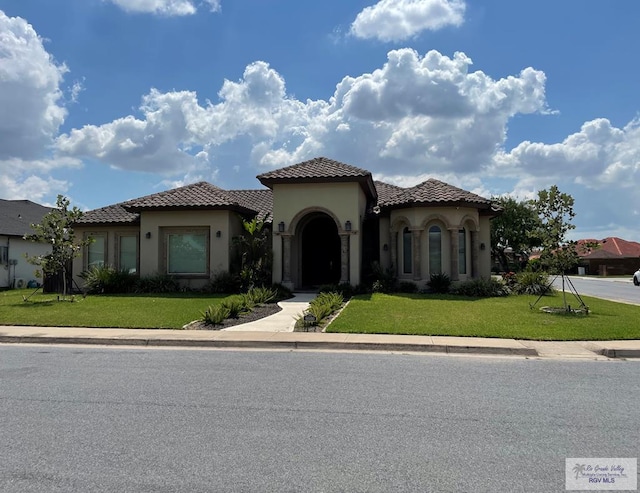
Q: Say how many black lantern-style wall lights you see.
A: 6